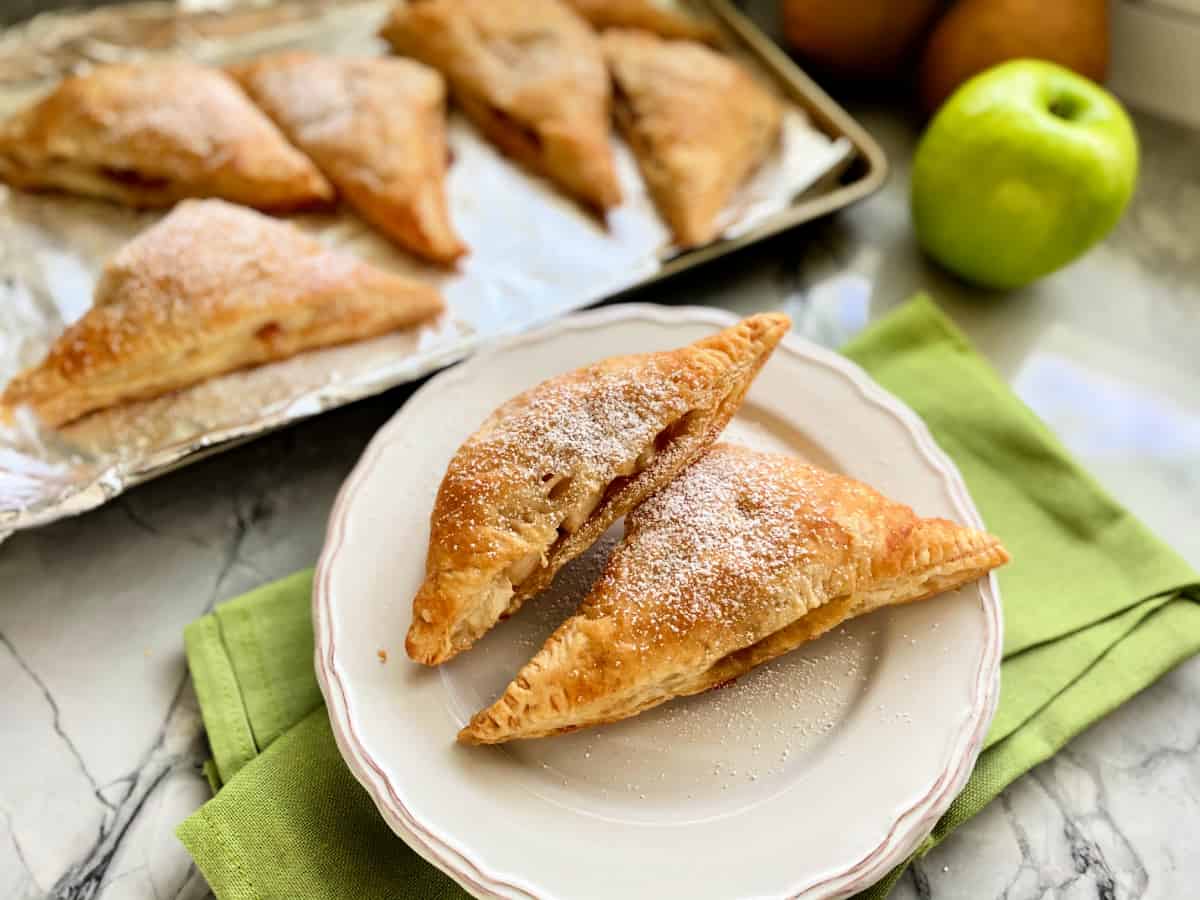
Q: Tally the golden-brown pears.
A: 2